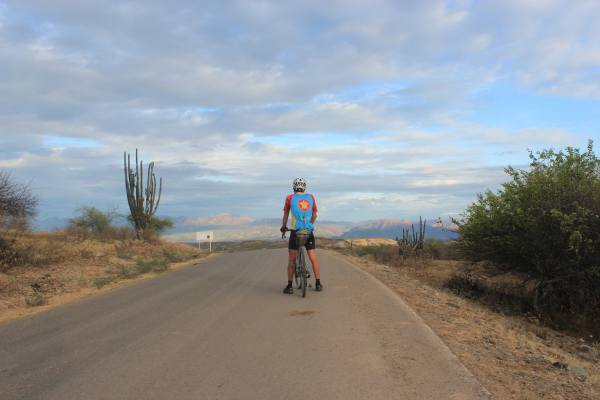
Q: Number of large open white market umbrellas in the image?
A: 0